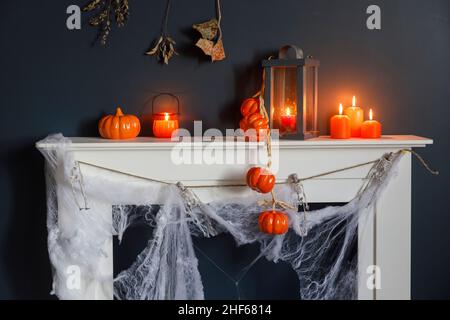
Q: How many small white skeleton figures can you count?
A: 4